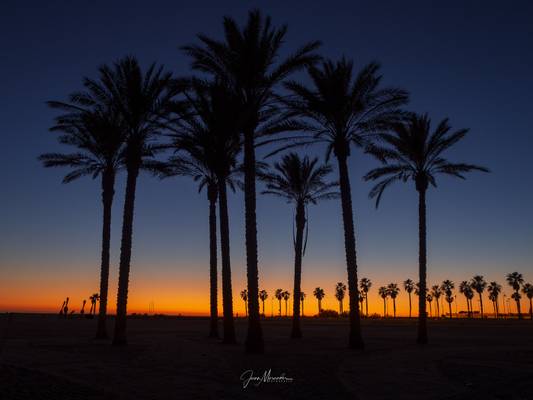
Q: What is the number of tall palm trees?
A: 8